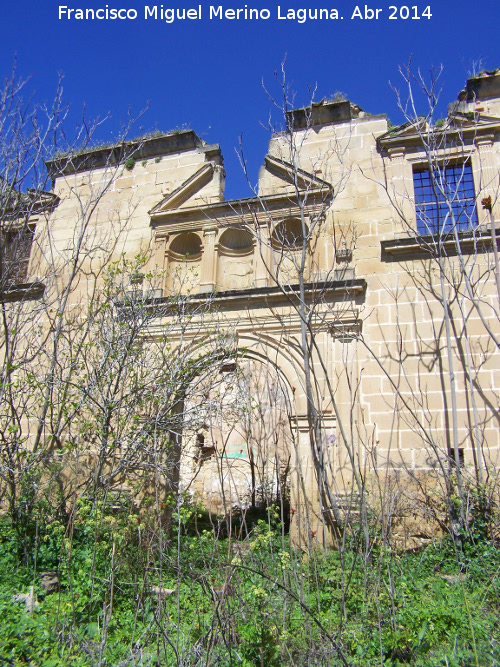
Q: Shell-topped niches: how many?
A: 3